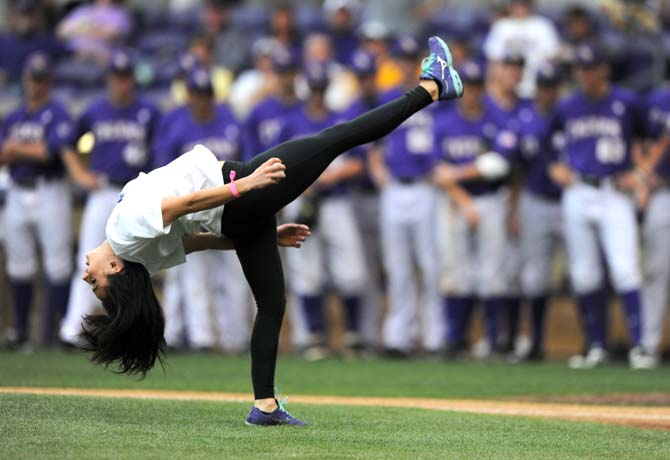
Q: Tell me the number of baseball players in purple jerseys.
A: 12